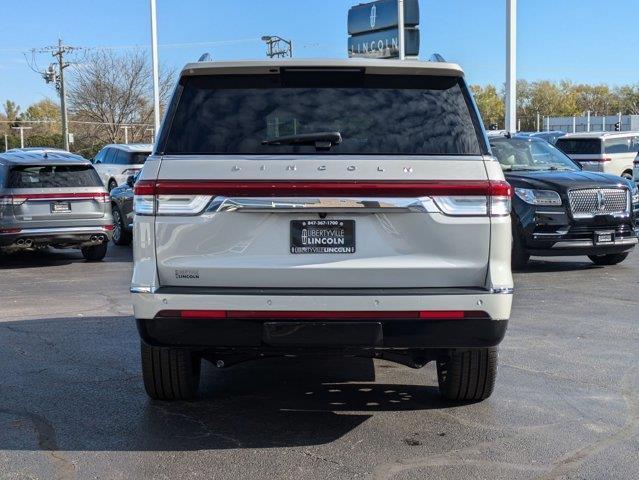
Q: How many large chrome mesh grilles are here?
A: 1